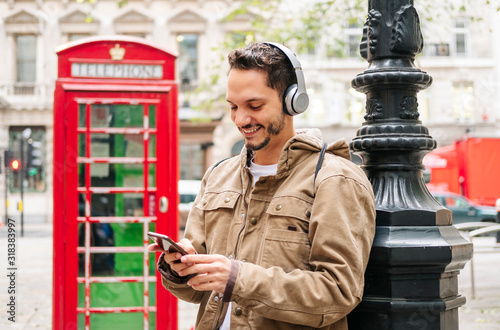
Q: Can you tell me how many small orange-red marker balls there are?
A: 0